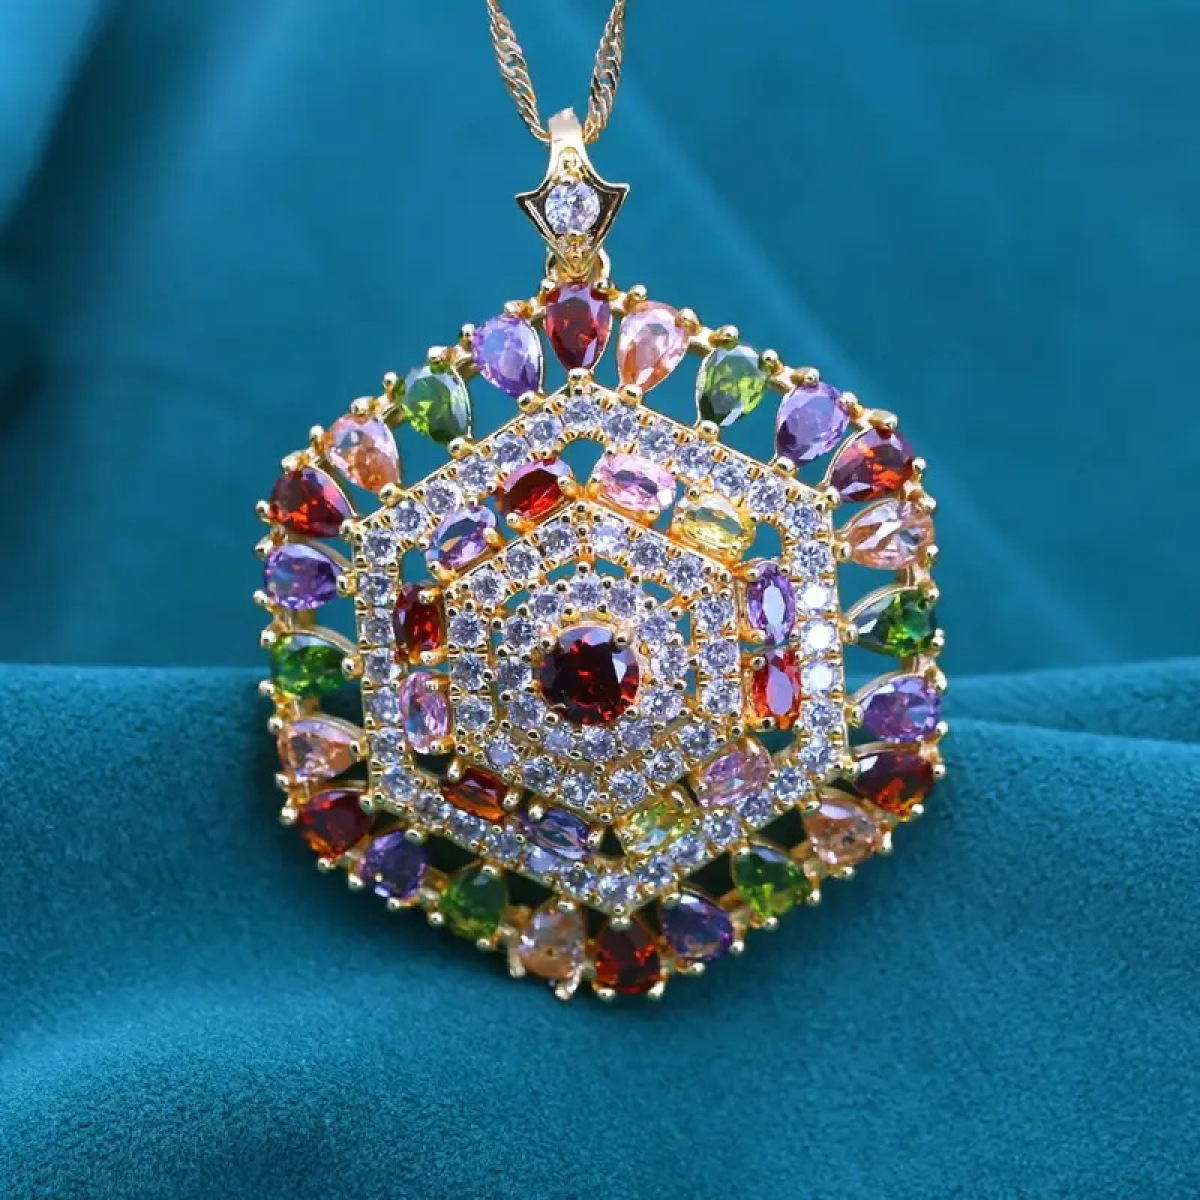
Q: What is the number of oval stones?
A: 12